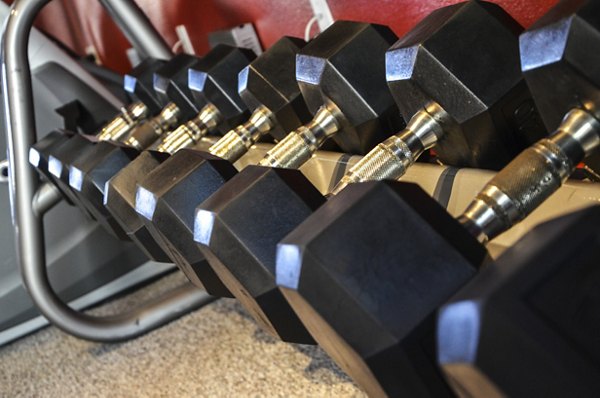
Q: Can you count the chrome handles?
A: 7